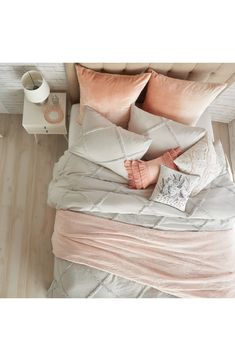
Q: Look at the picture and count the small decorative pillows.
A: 3